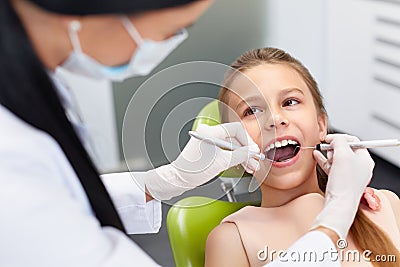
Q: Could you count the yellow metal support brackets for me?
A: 0